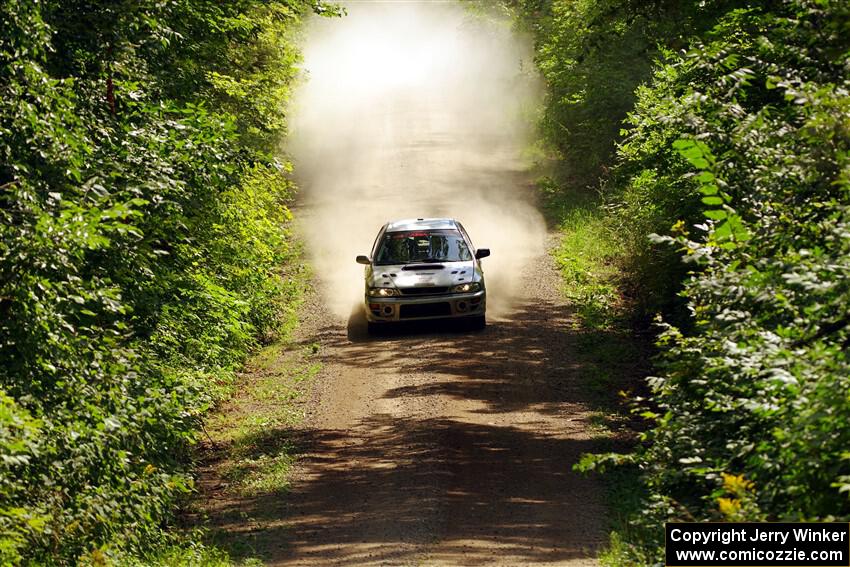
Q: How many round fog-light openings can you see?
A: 2